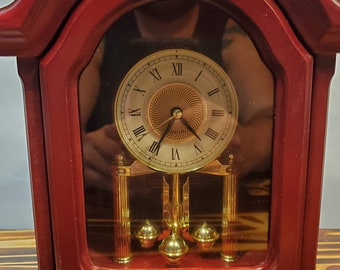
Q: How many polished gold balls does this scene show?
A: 3